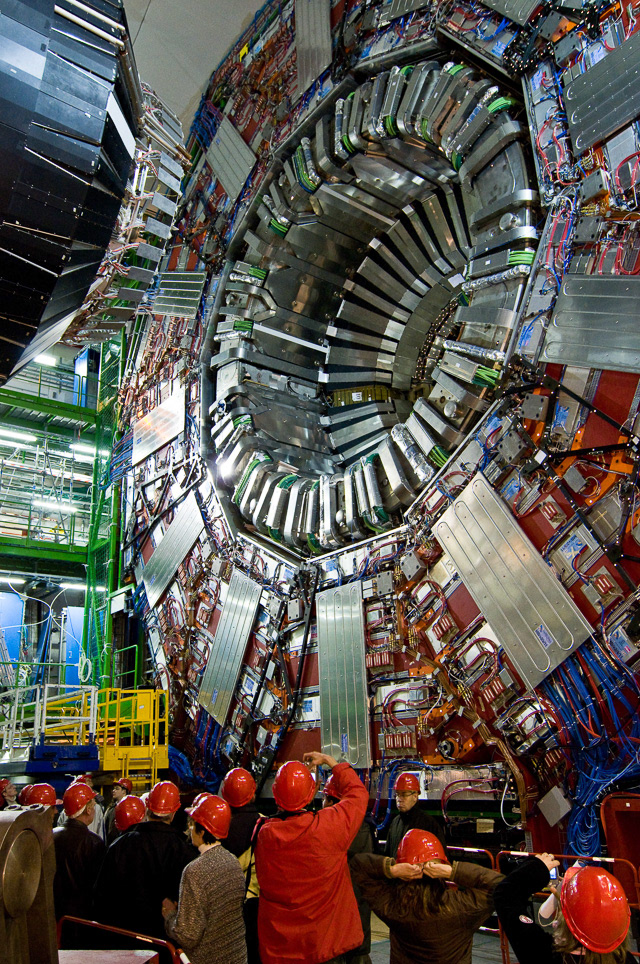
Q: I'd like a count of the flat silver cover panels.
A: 12